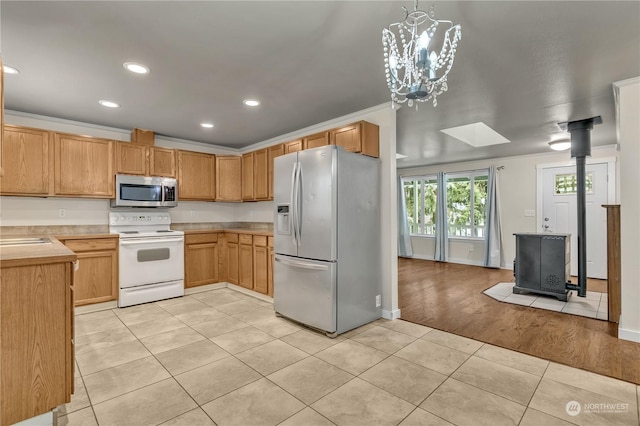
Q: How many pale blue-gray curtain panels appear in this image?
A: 3